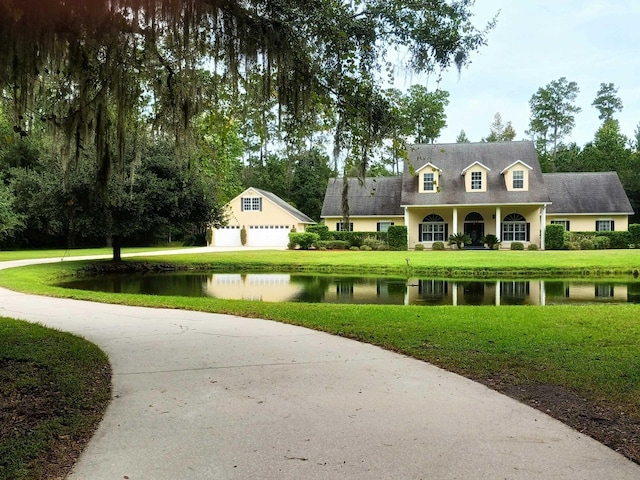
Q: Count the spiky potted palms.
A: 2